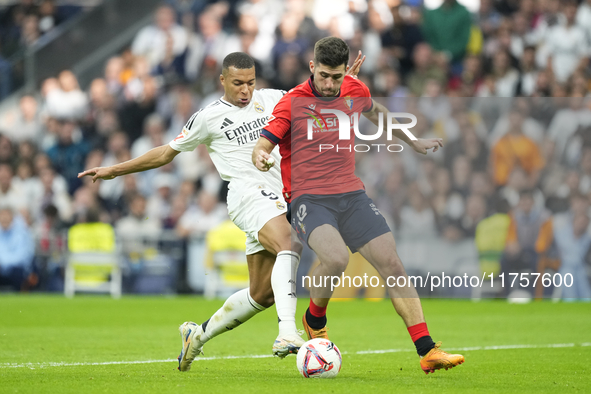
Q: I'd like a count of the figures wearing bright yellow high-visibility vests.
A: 3